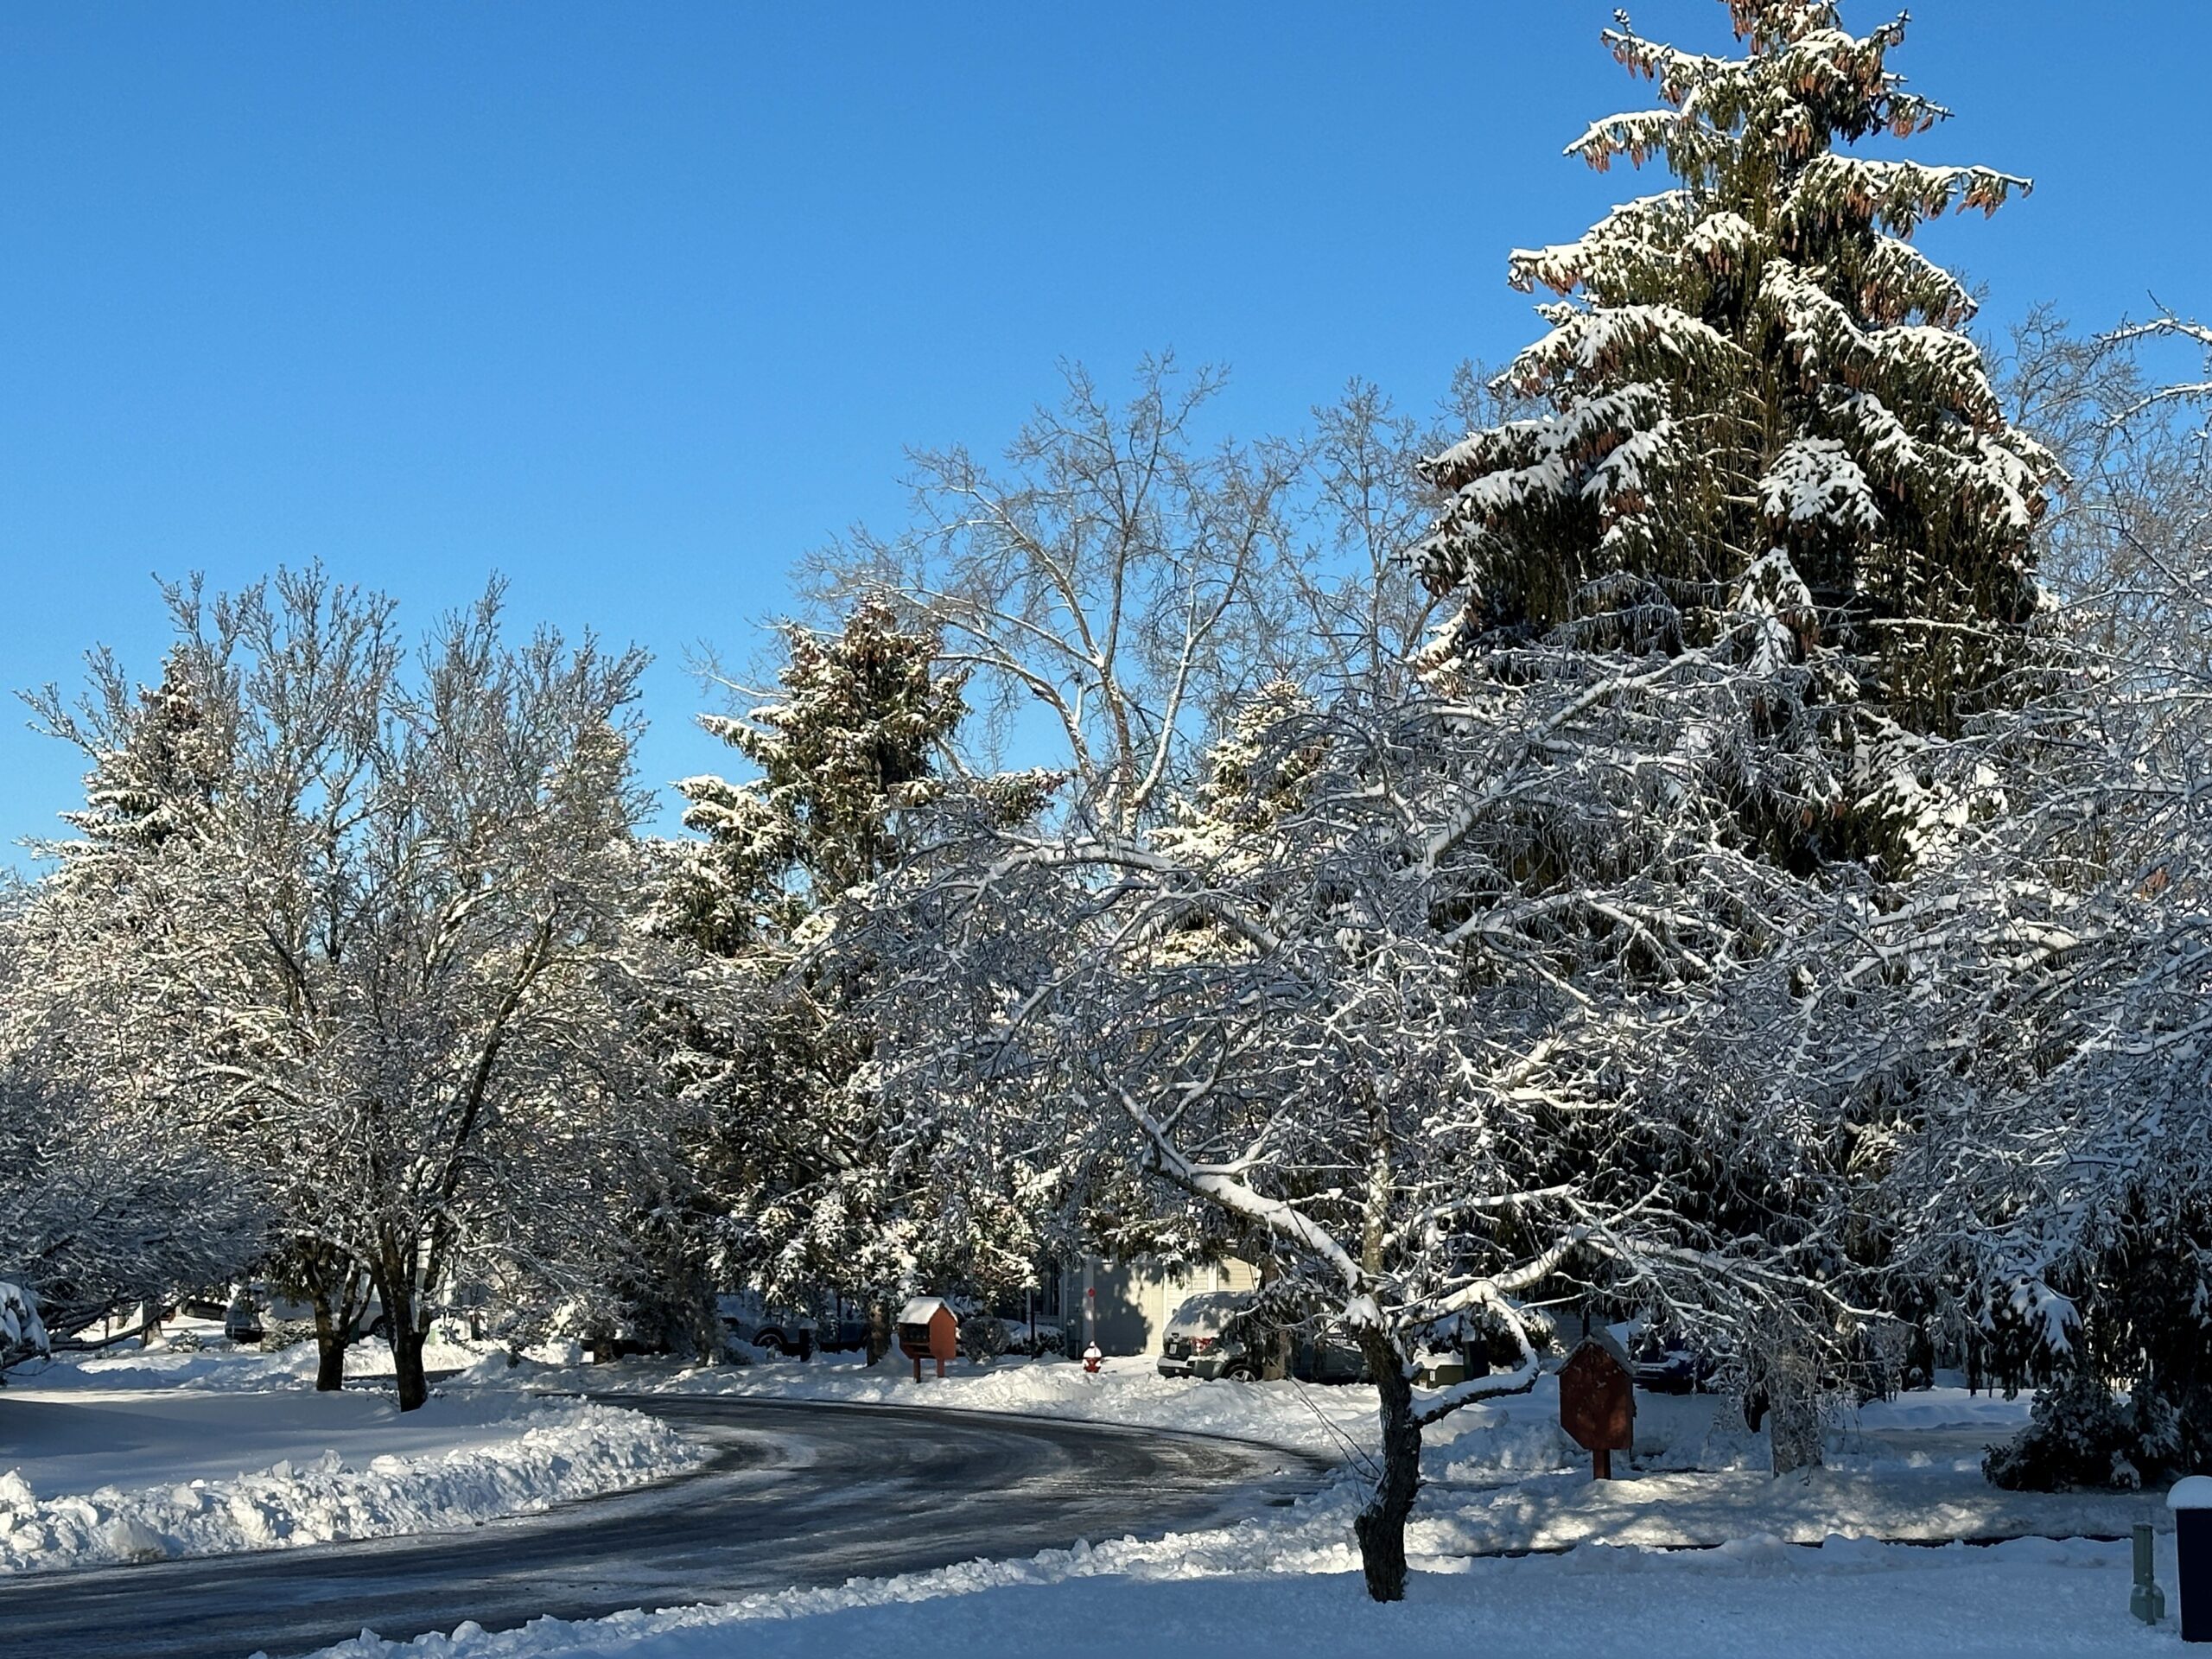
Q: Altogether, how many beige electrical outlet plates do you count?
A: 0